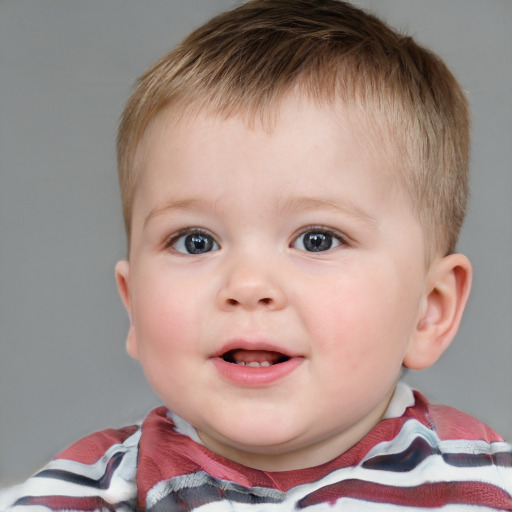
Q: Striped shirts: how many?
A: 1